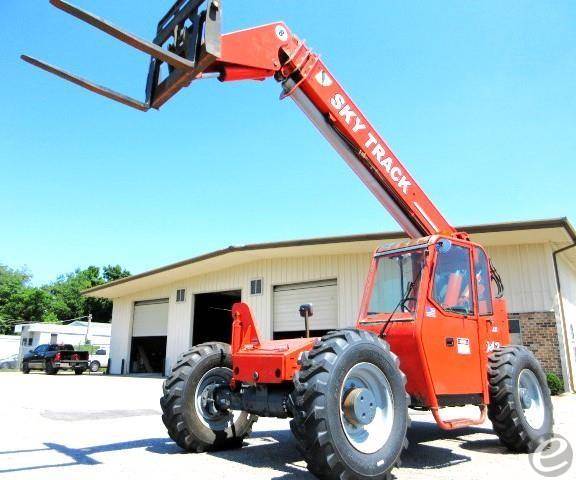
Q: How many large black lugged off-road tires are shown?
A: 3